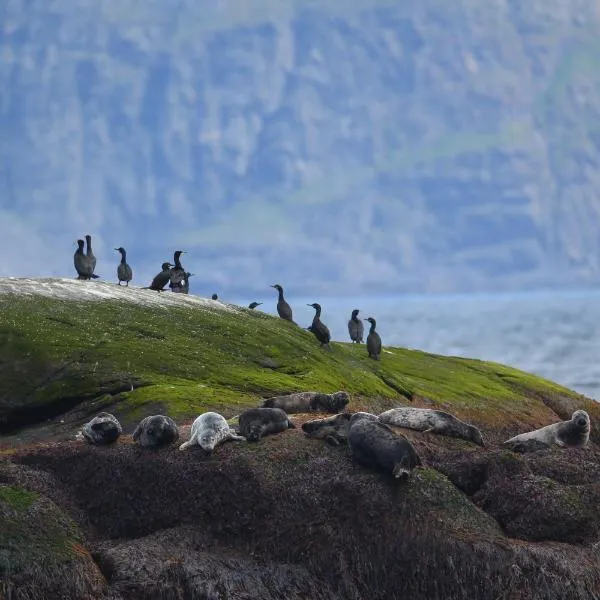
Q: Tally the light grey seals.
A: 3